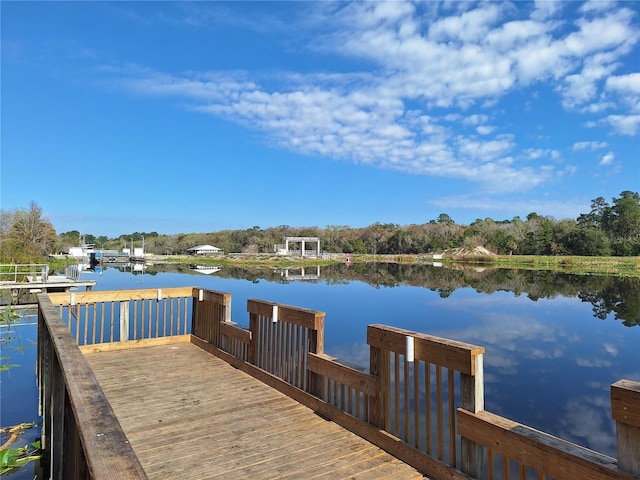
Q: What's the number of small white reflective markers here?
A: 5